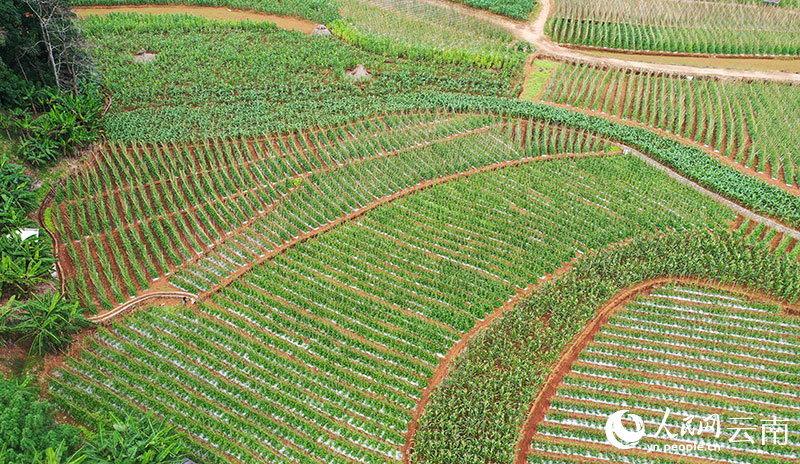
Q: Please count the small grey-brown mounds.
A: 3